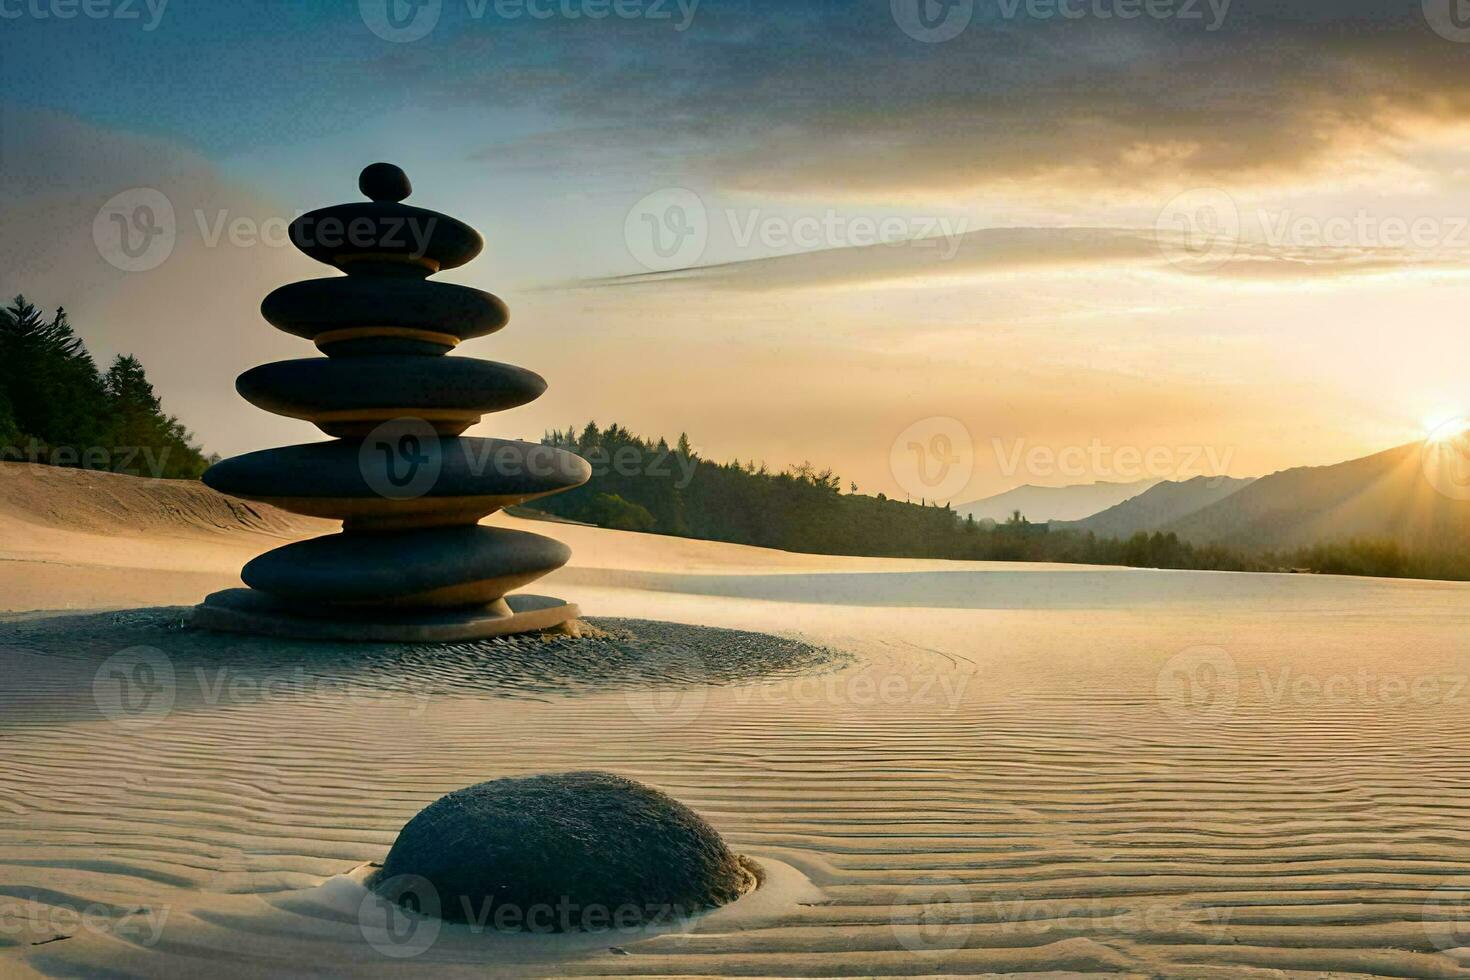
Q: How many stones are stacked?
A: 6